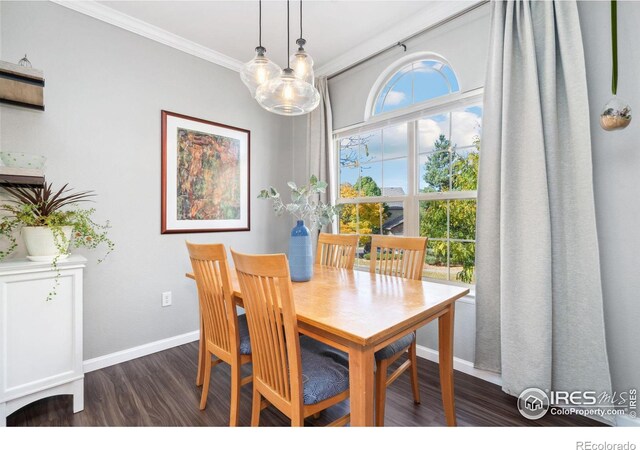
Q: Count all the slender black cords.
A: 3